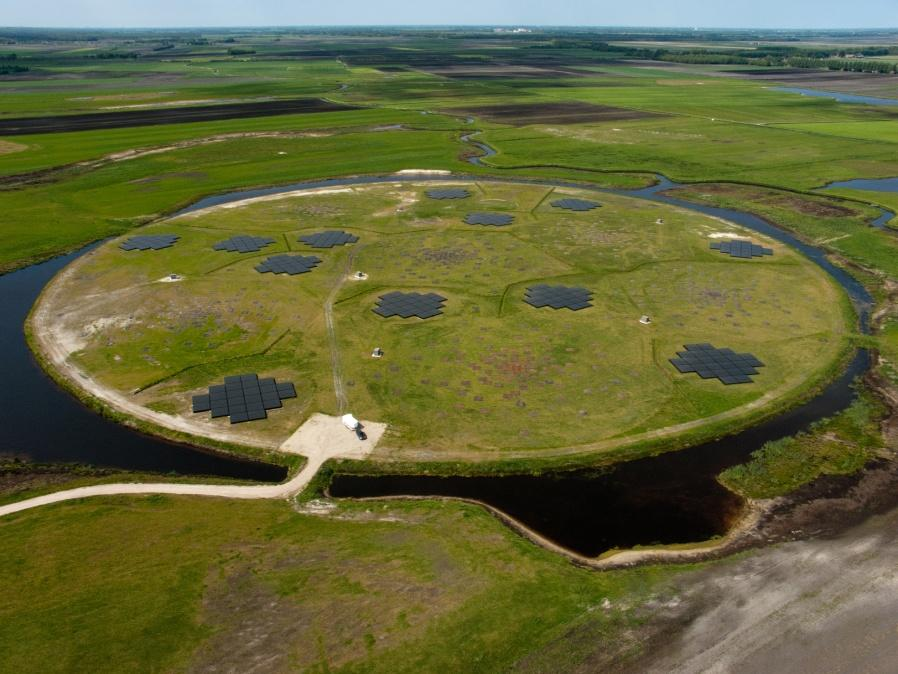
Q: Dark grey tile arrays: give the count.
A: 12